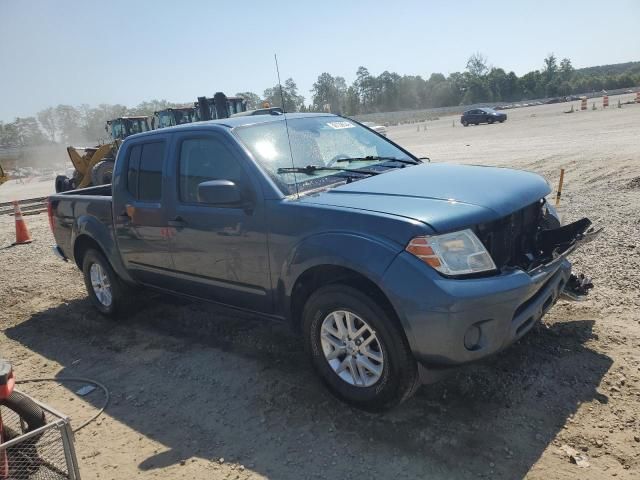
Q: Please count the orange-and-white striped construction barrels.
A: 3